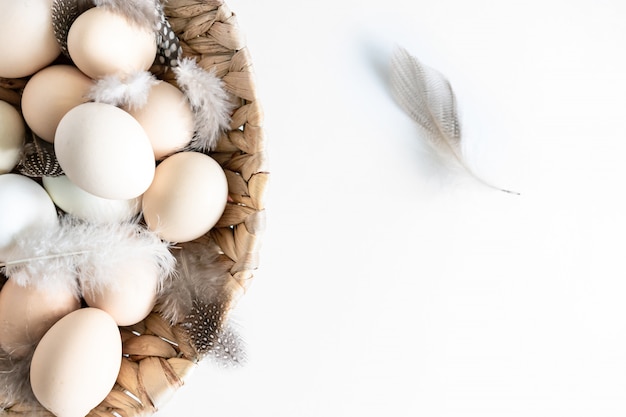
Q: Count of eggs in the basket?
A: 12